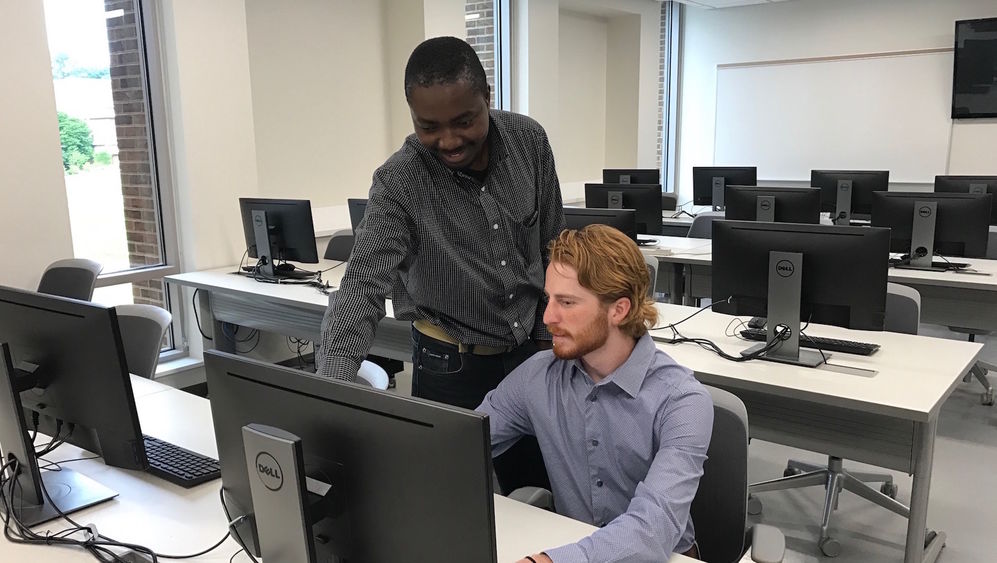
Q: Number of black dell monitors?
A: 13